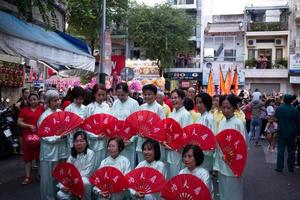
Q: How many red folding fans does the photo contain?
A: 11